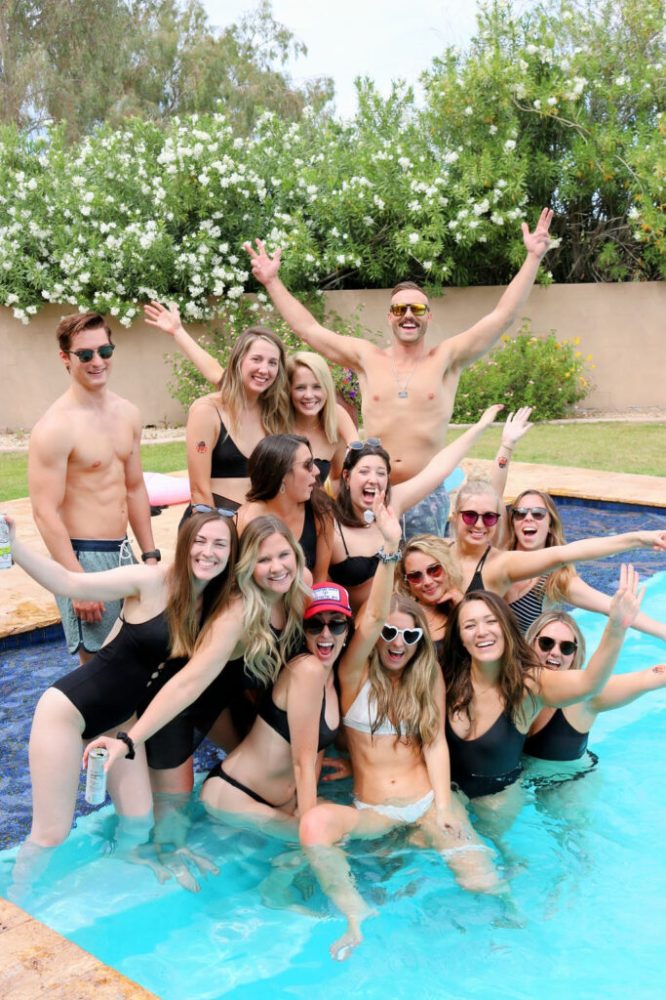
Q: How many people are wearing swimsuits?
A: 15